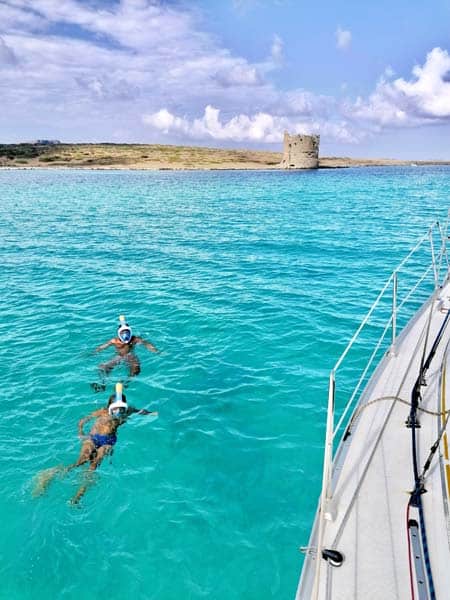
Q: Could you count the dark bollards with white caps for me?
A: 0